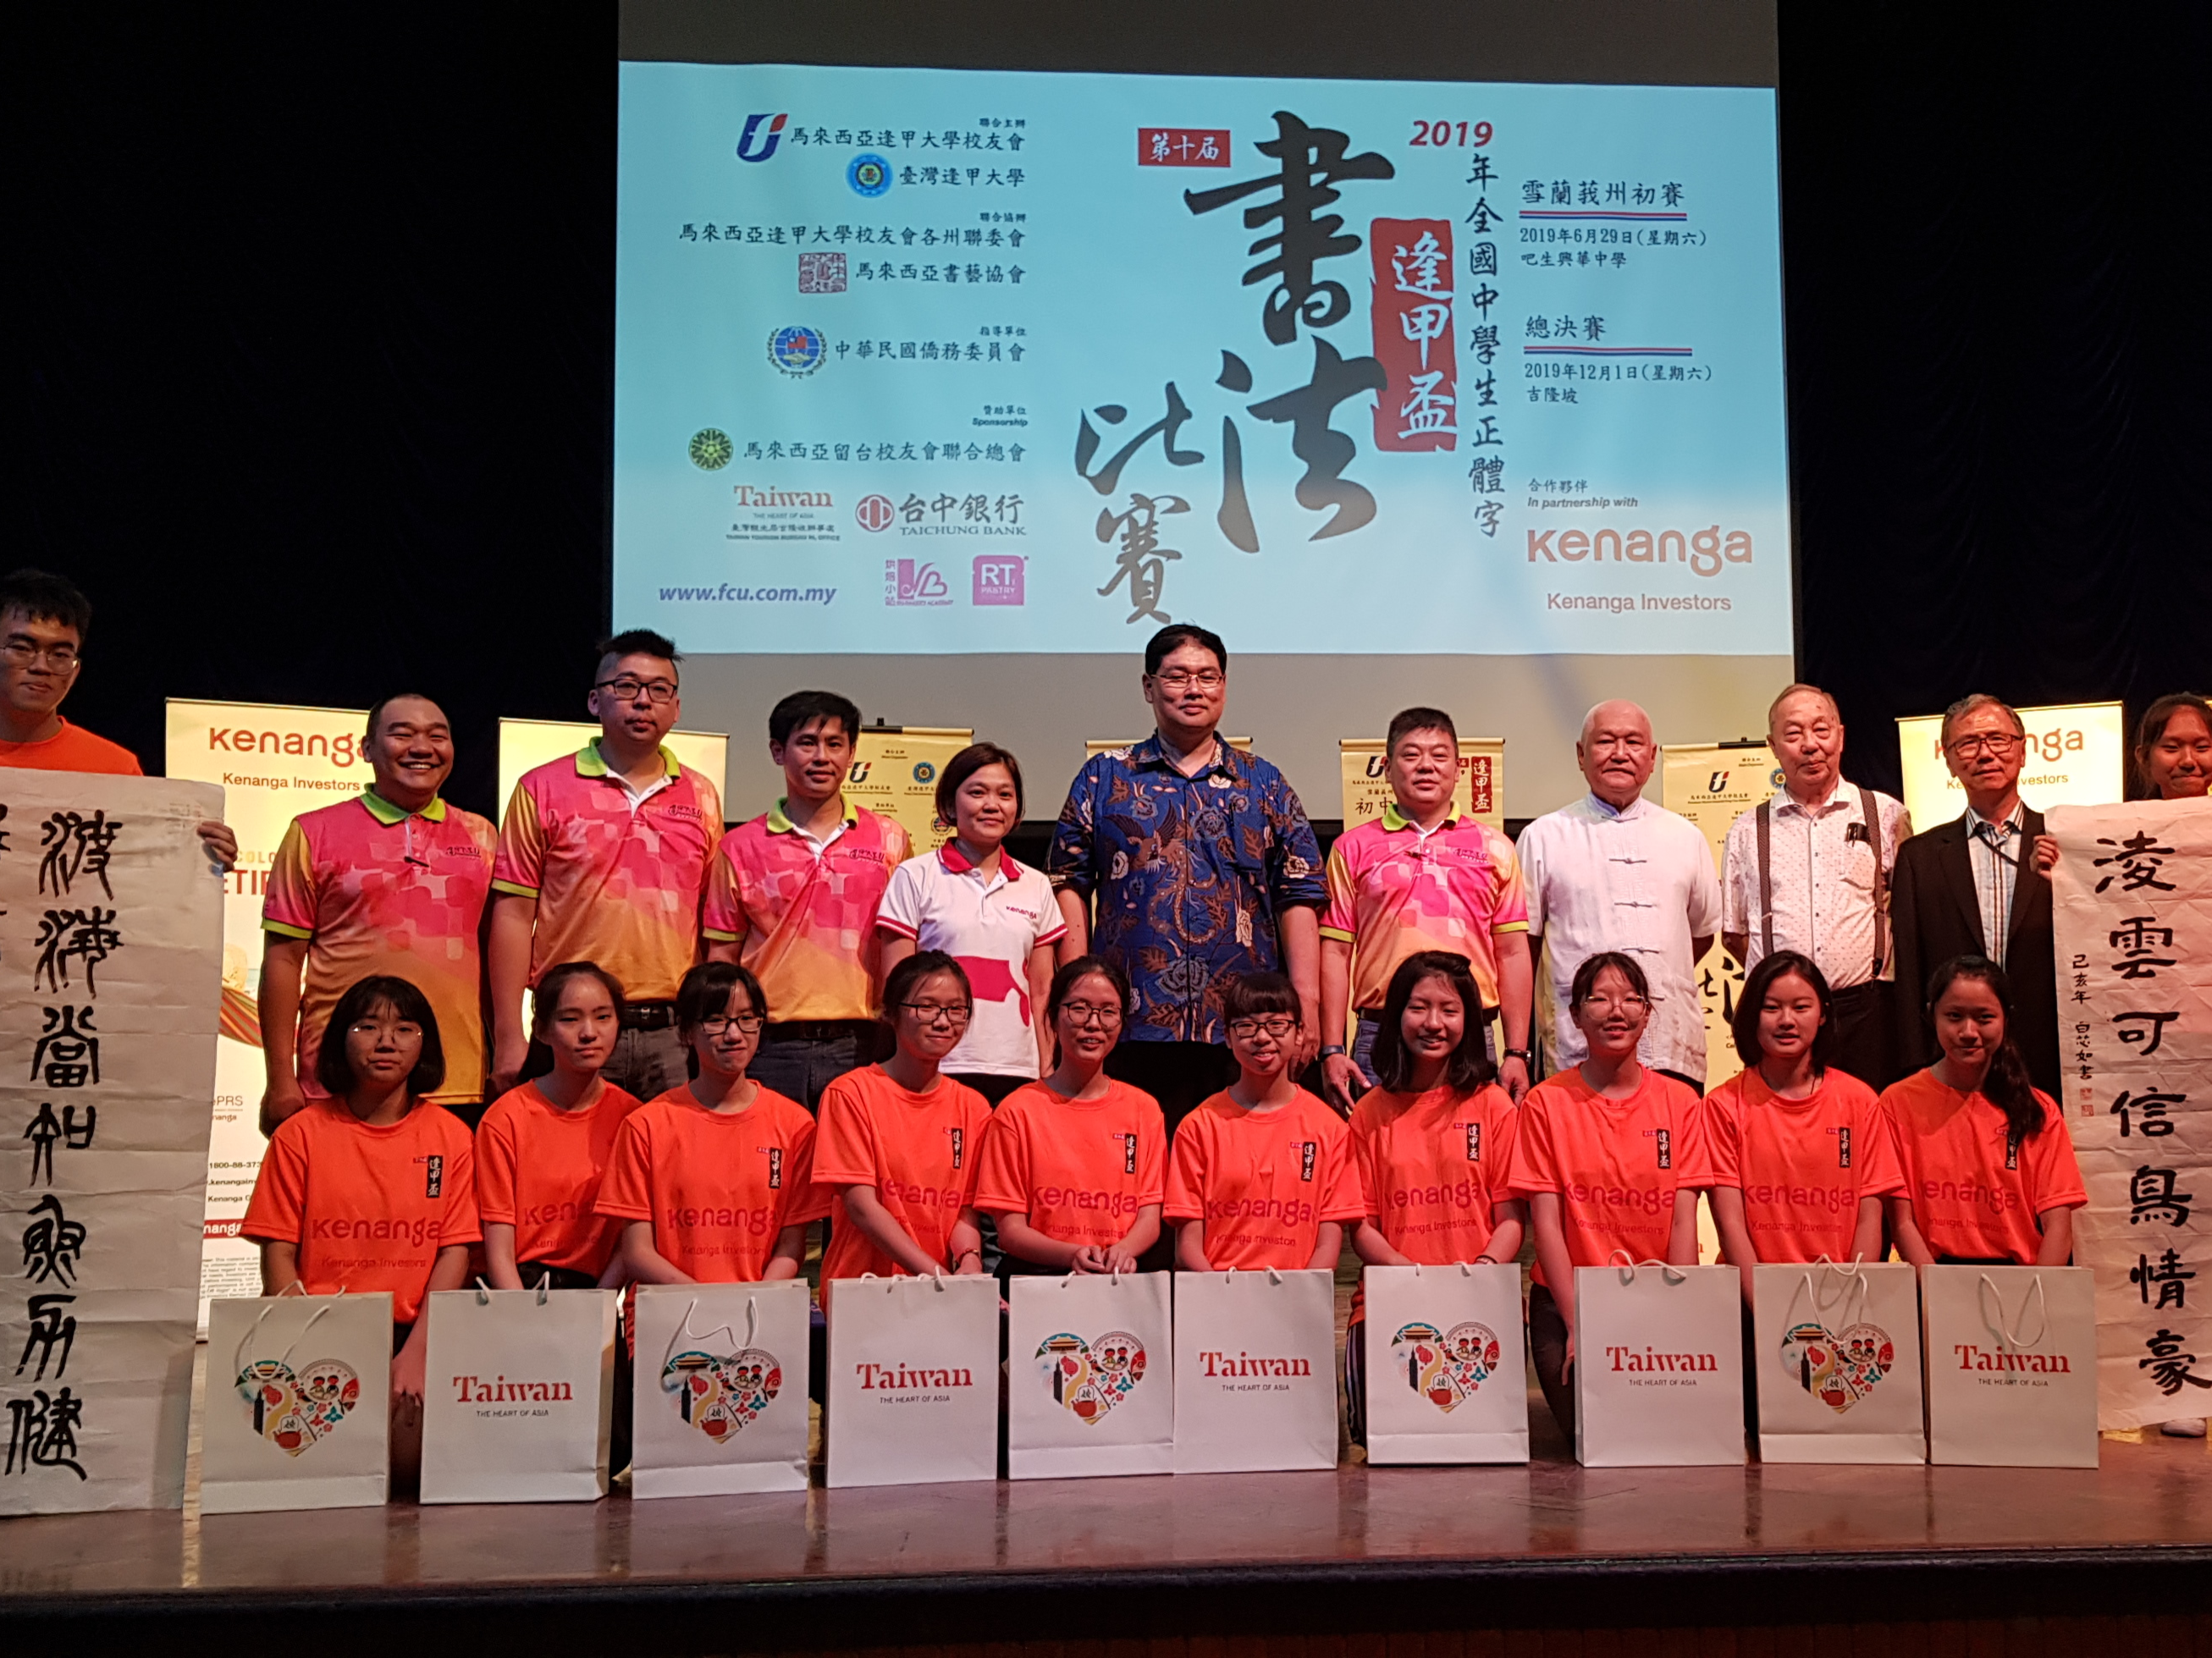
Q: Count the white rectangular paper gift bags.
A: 10